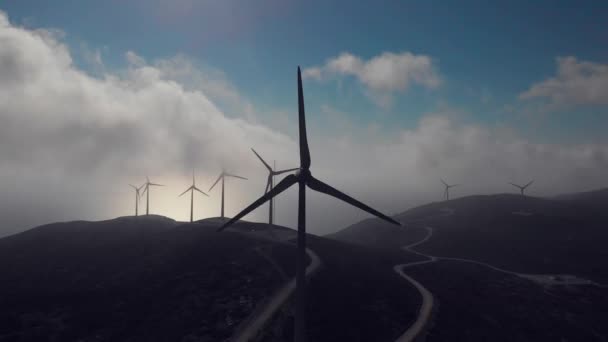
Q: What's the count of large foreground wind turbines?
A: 1